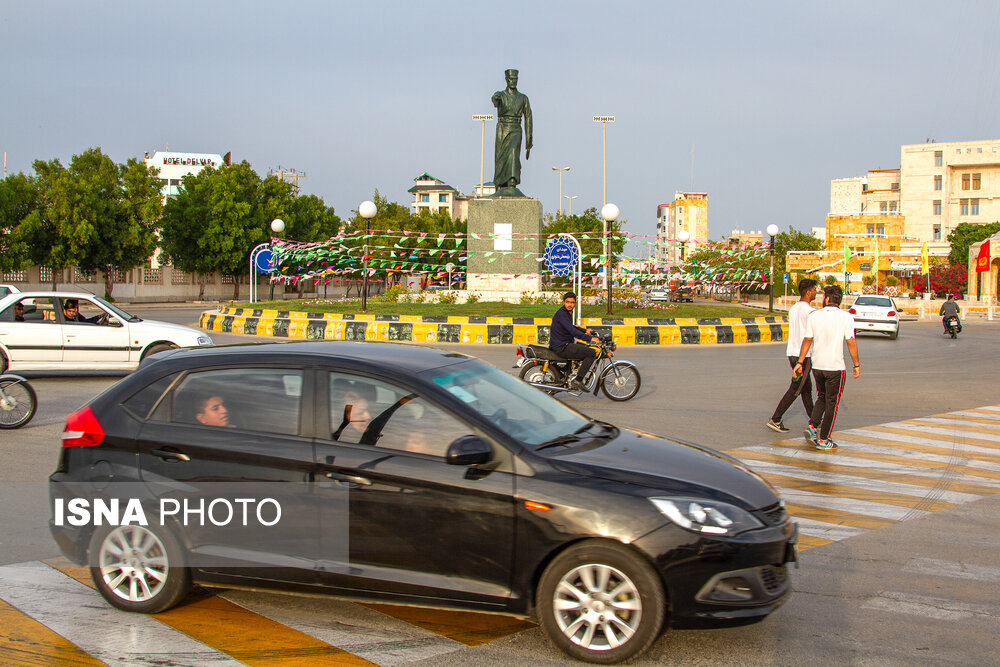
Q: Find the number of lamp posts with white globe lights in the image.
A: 5